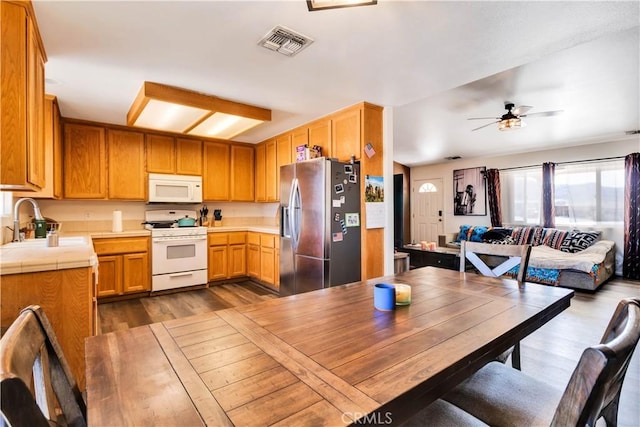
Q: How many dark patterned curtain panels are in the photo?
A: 3